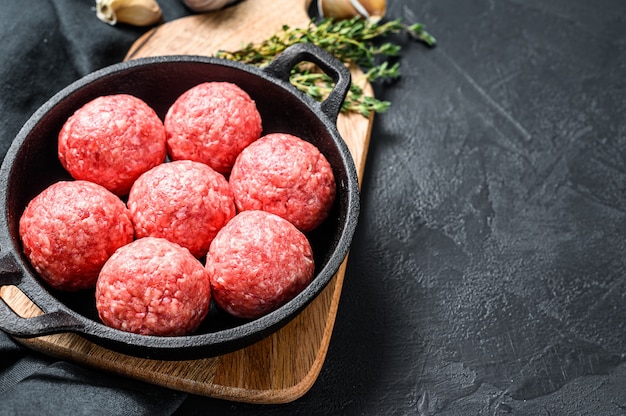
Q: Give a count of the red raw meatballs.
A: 7